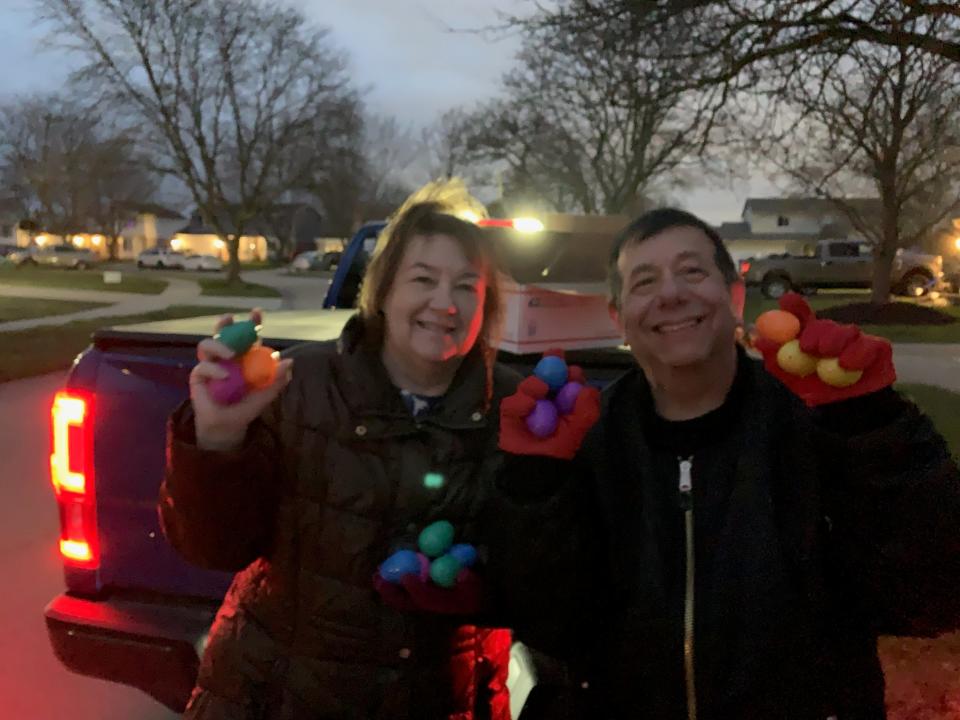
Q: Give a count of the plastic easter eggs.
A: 14